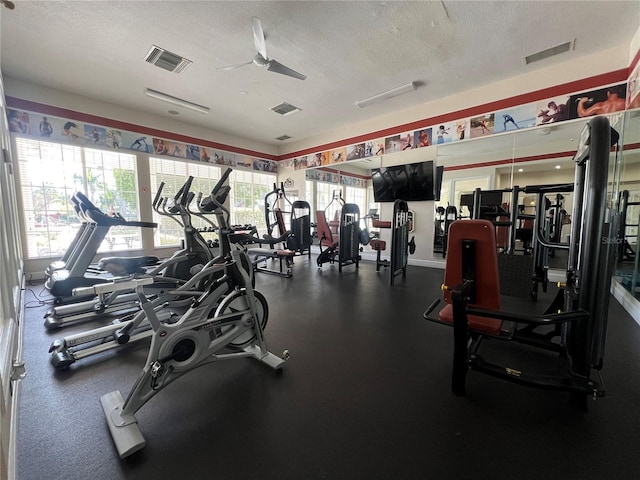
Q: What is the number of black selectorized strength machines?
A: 4